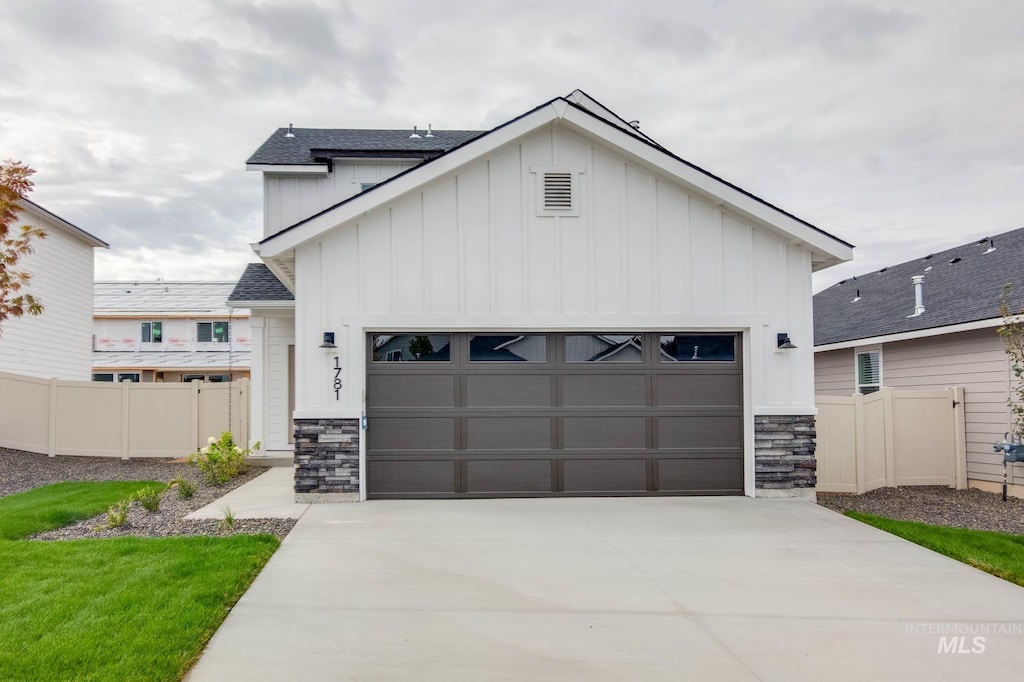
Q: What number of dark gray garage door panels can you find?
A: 12